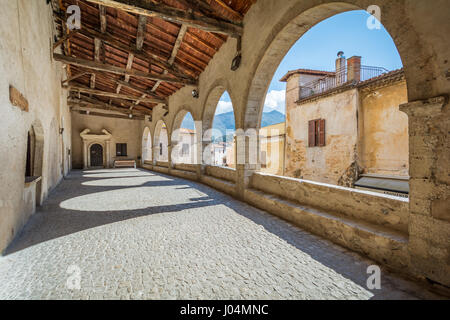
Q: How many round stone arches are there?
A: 5